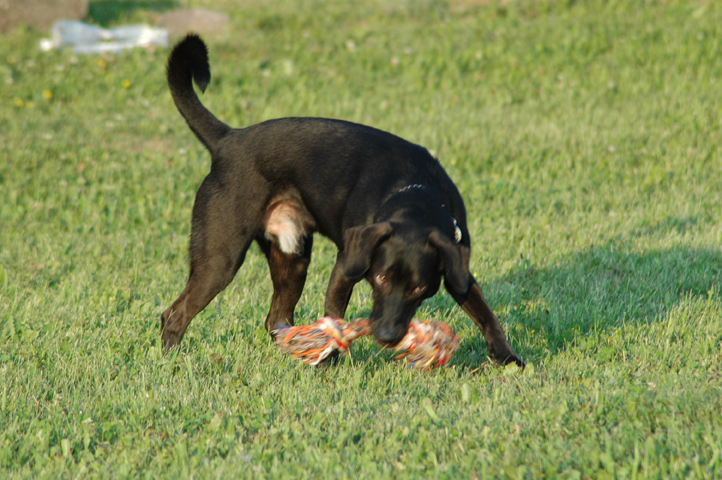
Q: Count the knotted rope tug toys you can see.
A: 1